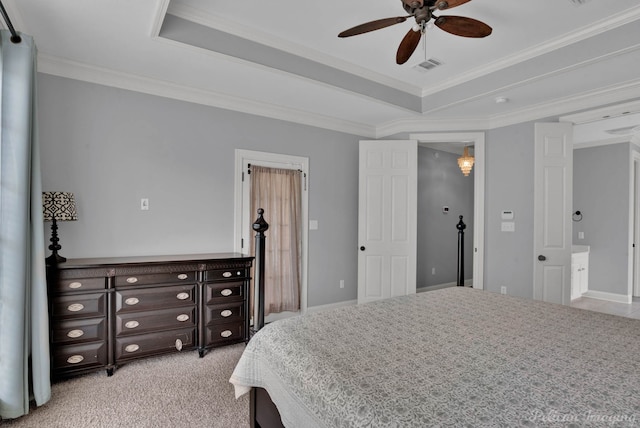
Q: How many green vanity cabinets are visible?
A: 0